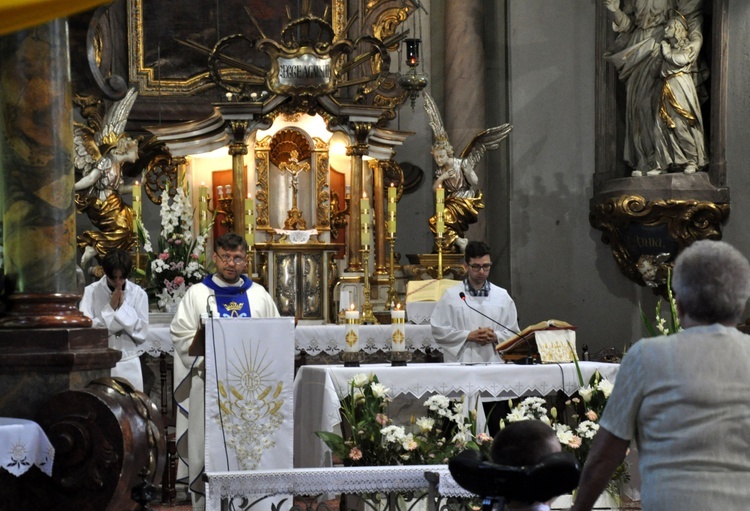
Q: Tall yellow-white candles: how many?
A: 6